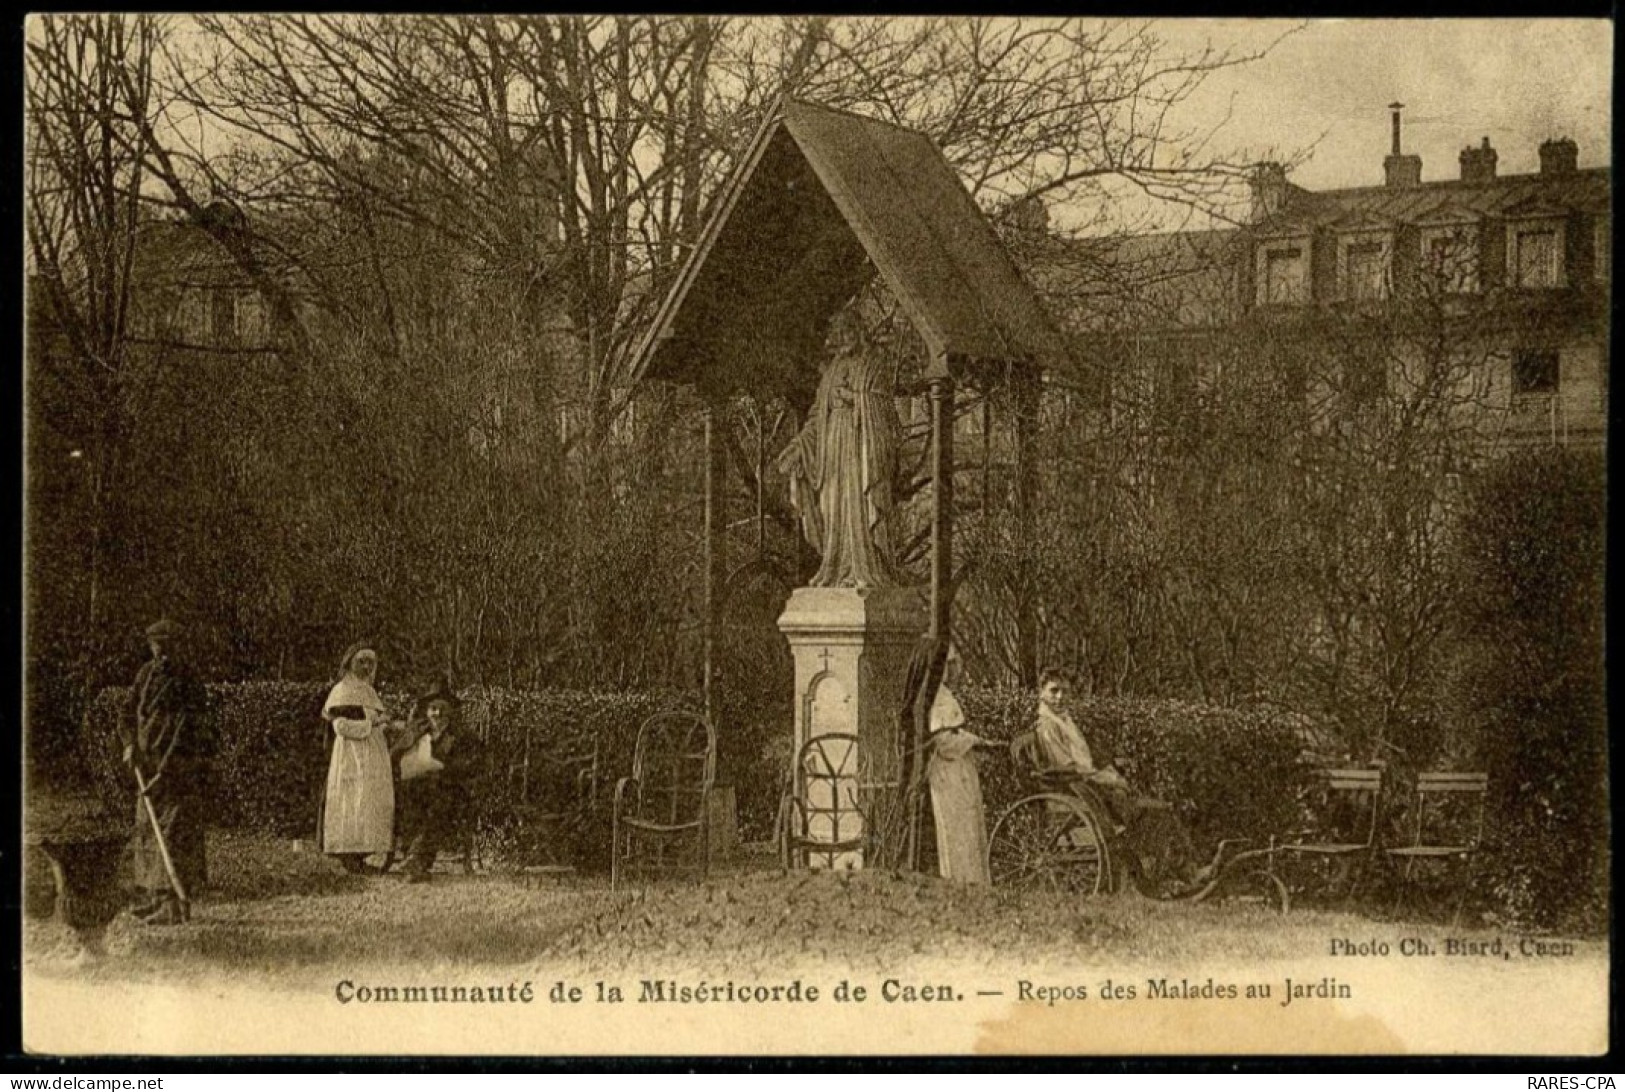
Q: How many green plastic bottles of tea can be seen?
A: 0